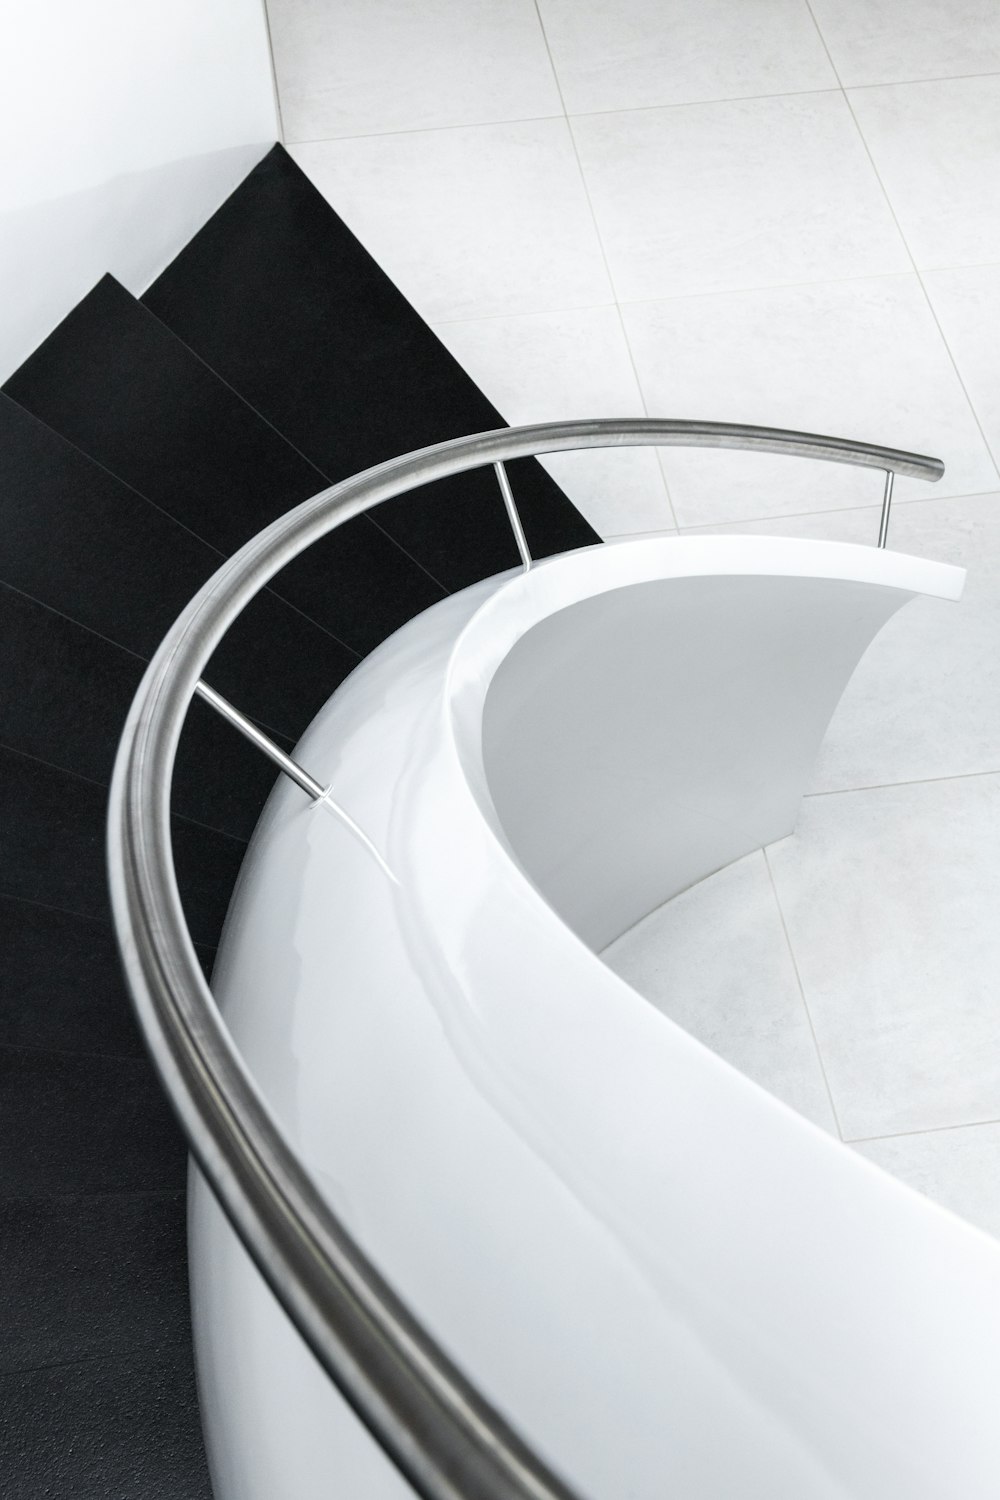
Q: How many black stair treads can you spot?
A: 9